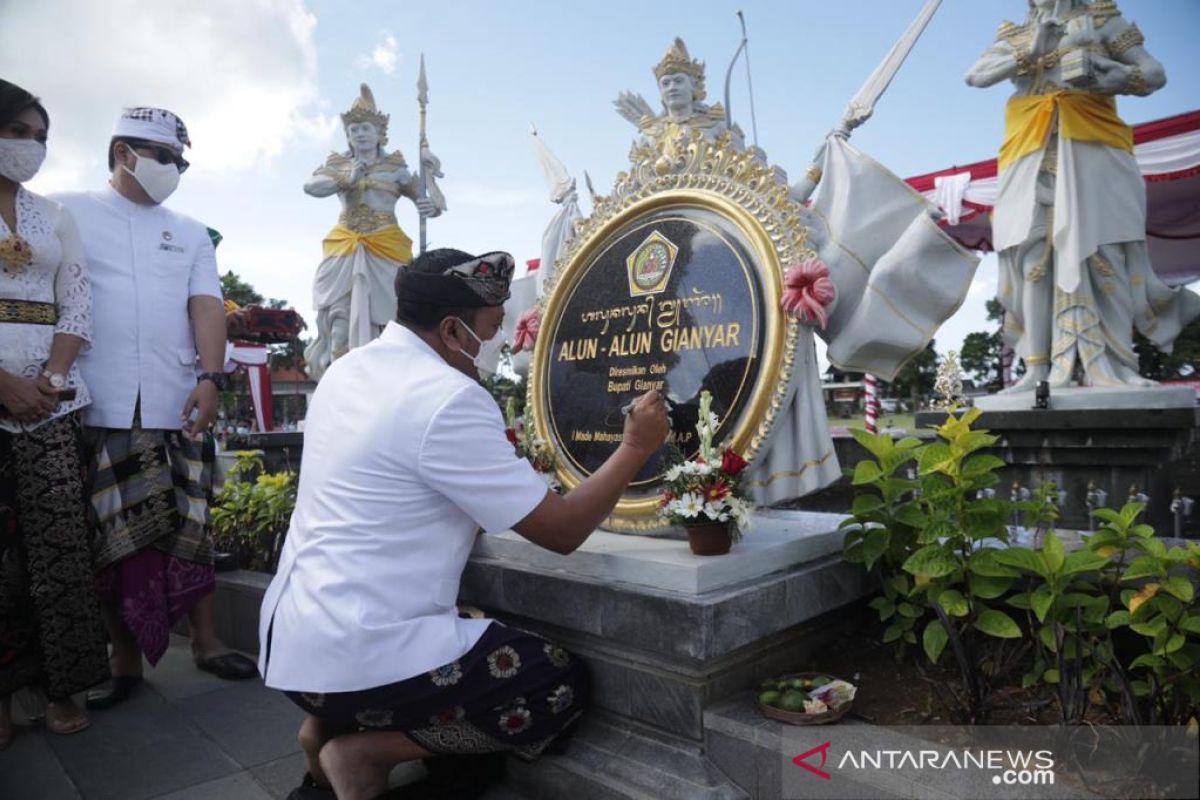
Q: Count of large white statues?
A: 3